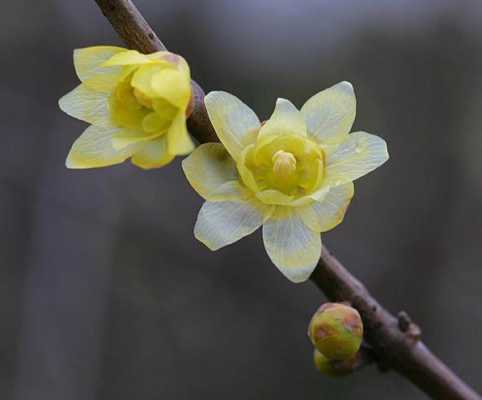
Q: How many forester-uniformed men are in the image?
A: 0